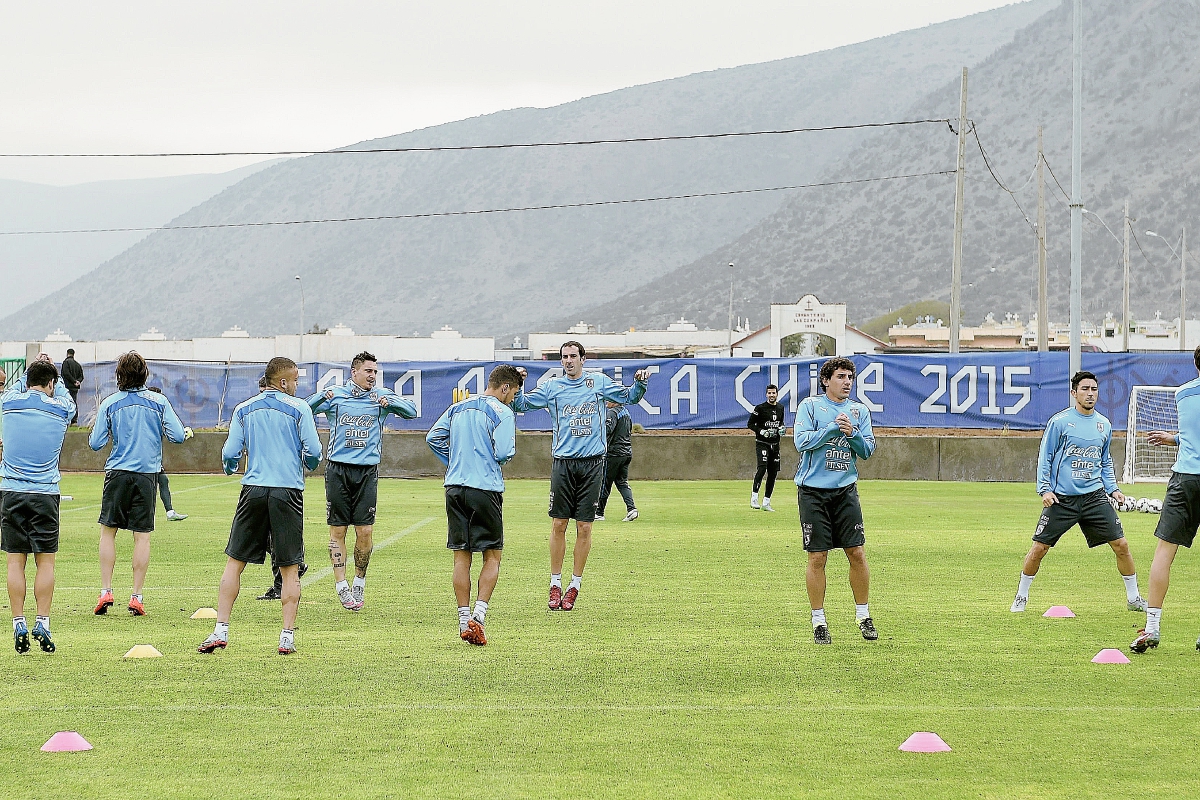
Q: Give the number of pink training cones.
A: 4